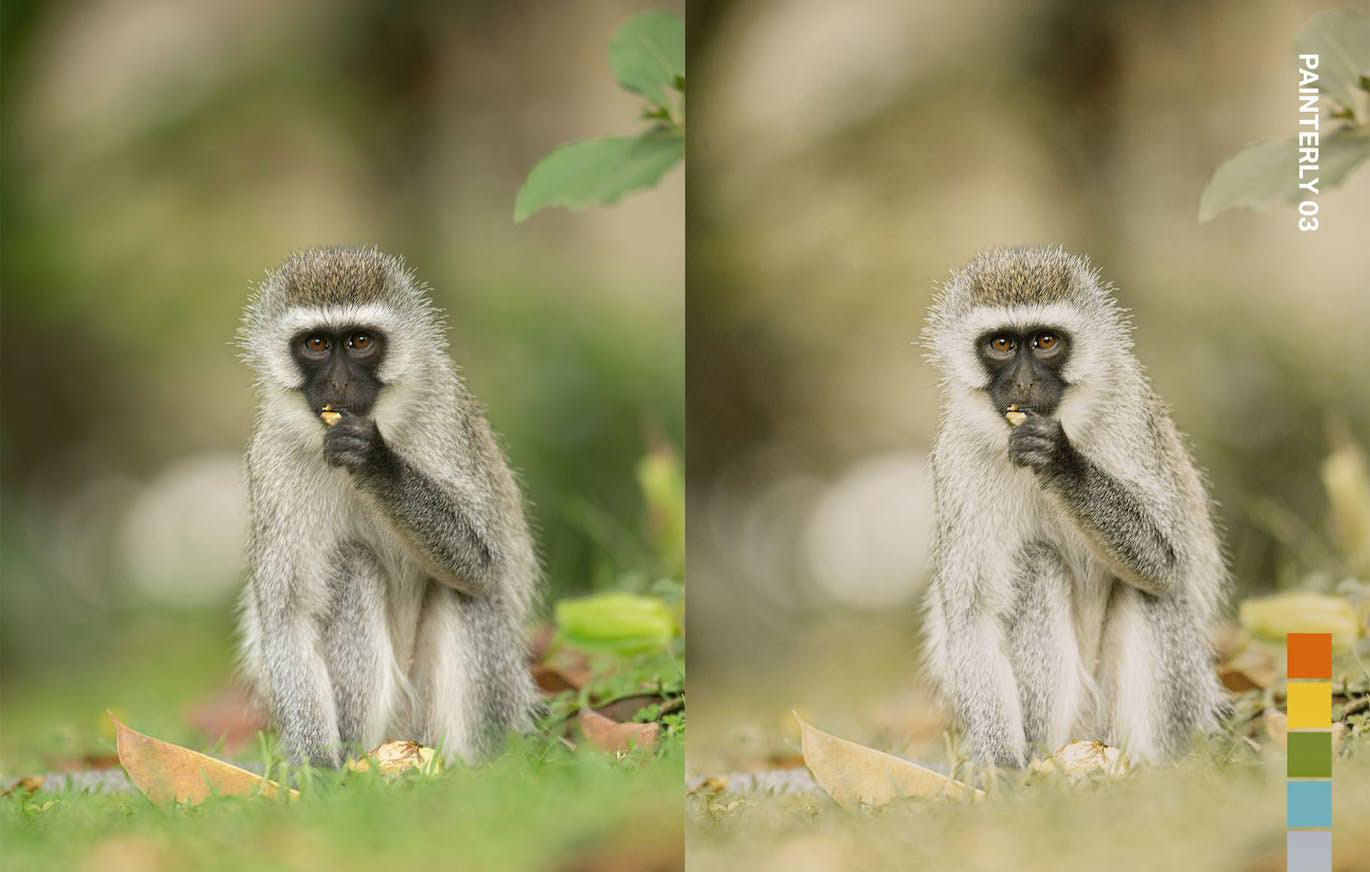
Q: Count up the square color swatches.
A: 5